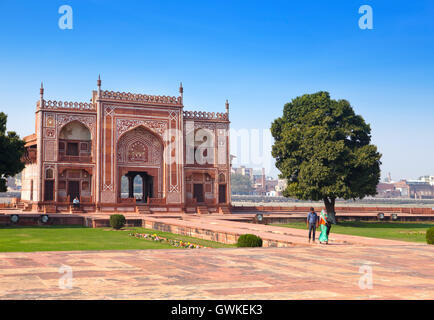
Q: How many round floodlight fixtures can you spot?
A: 5